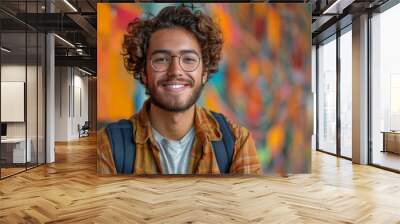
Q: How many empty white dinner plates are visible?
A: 0